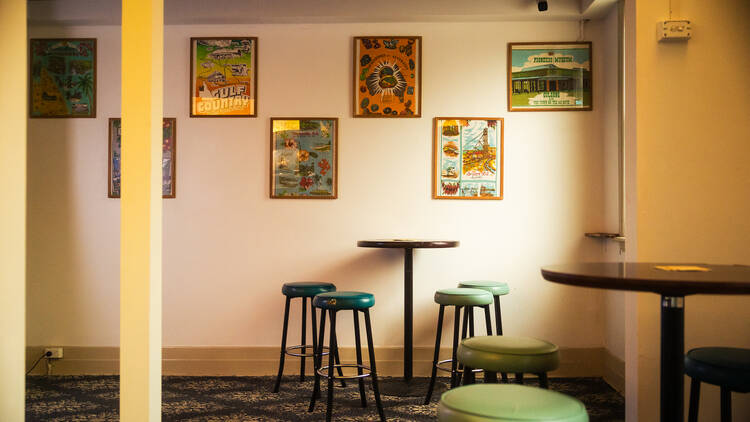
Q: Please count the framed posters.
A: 7